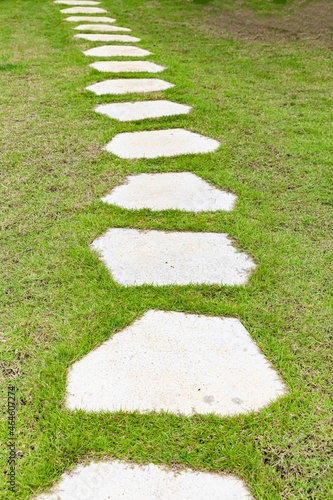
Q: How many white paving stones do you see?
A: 14